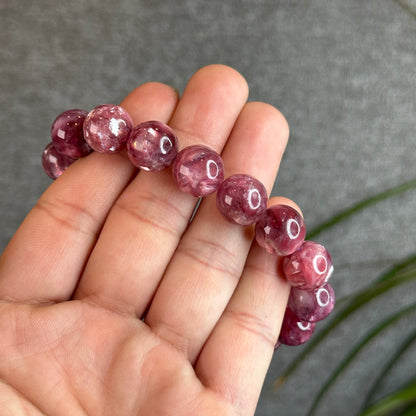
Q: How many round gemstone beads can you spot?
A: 10